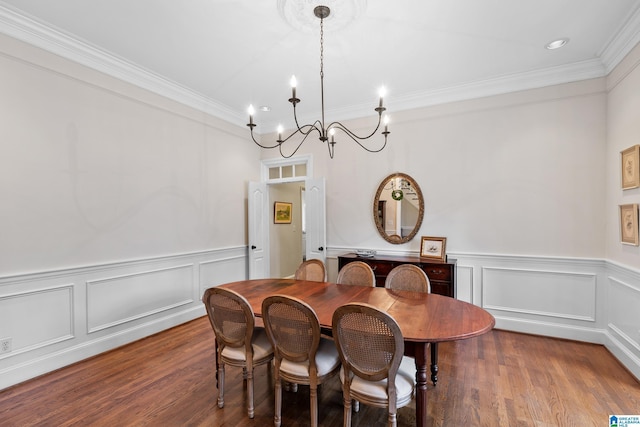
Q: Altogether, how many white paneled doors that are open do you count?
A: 2